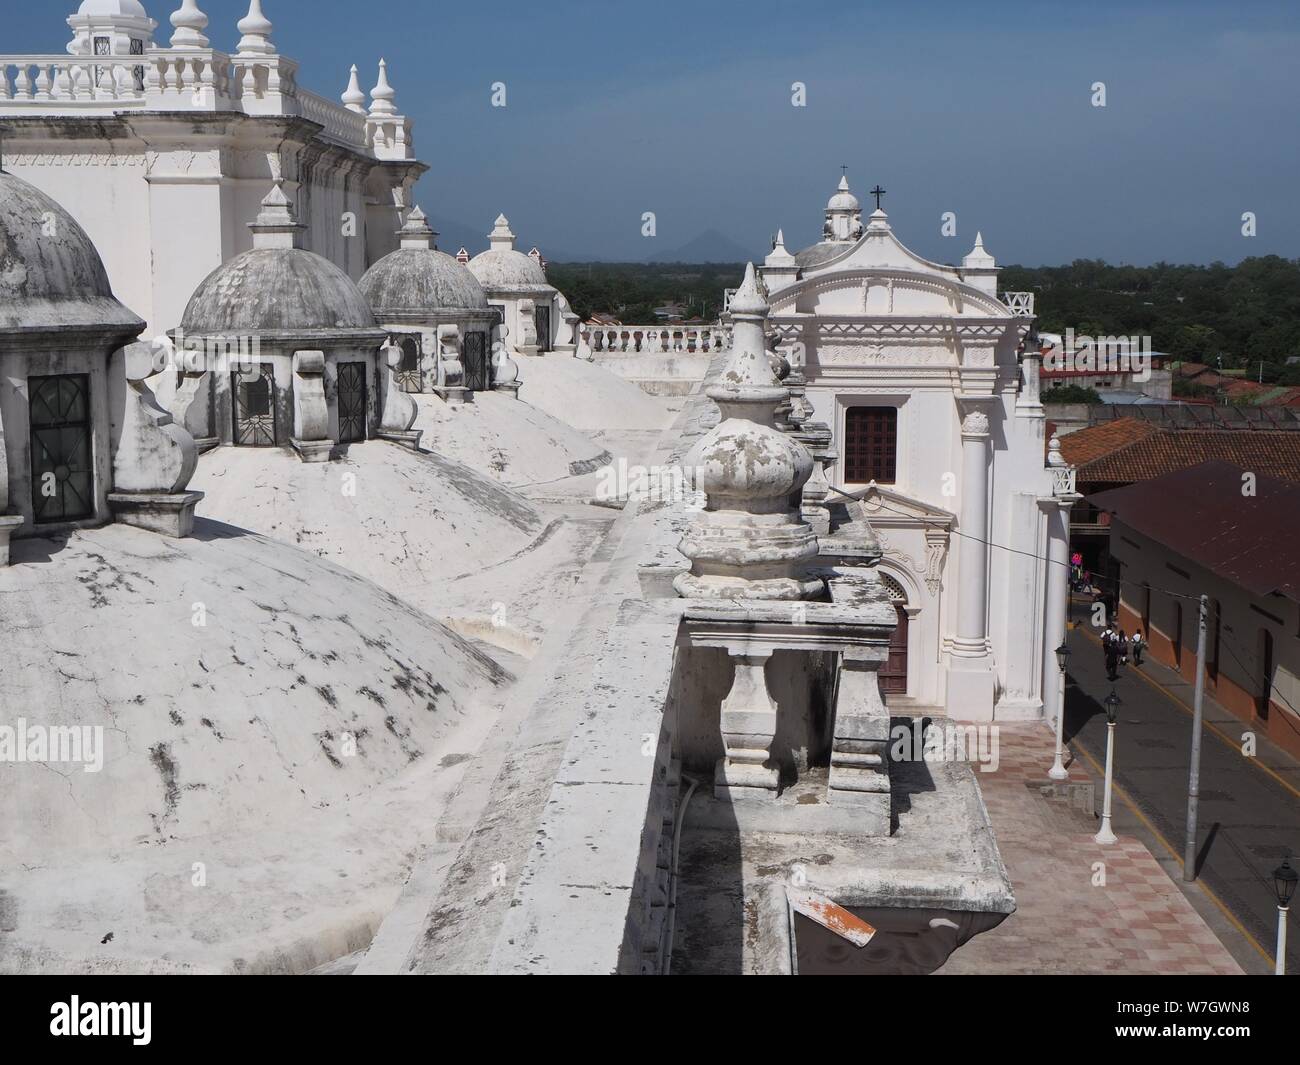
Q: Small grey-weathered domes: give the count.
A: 4